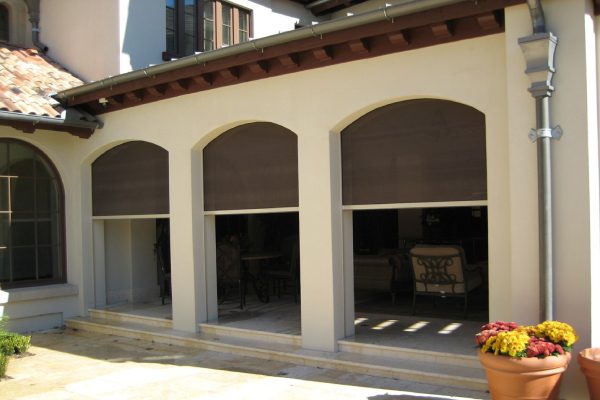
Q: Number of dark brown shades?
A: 3